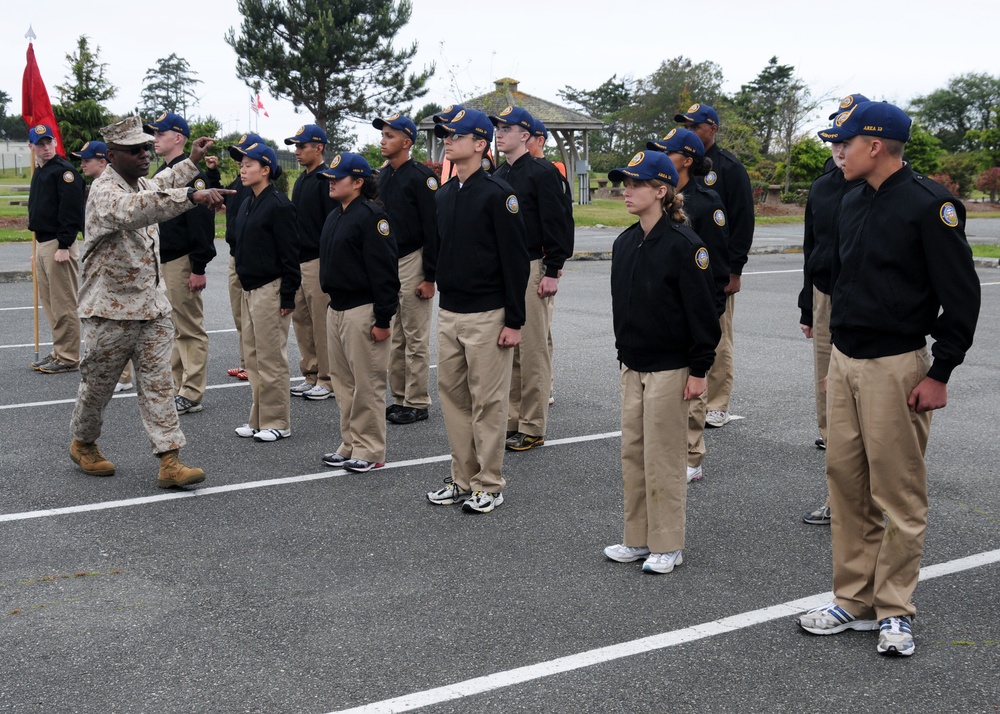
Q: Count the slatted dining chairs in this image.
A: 0